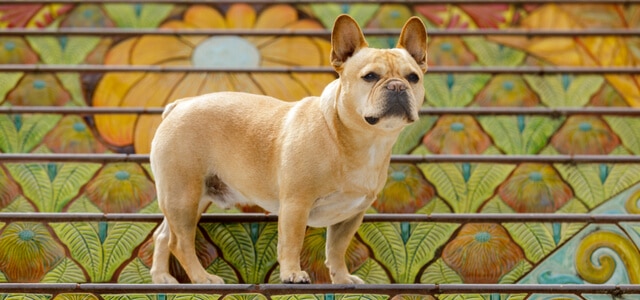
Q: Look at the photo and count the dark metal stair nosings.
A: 7